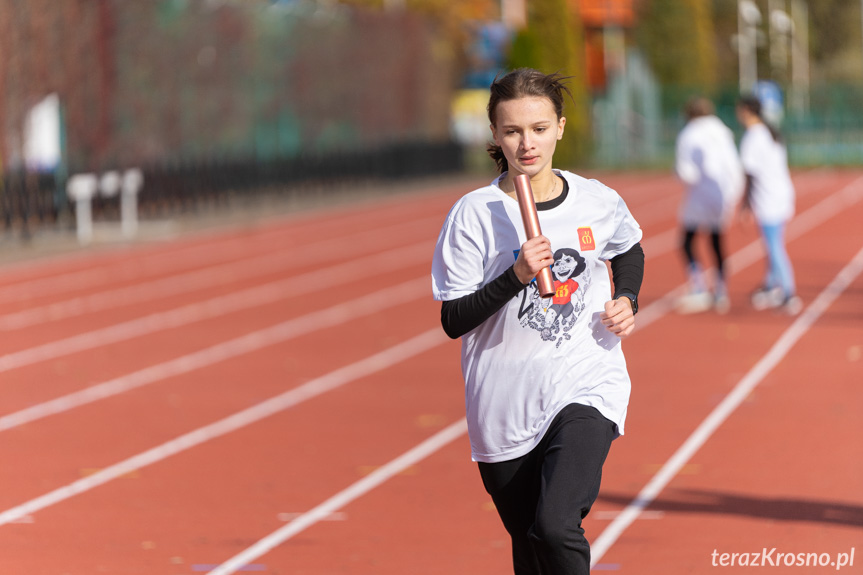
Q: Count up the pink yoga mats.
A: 0